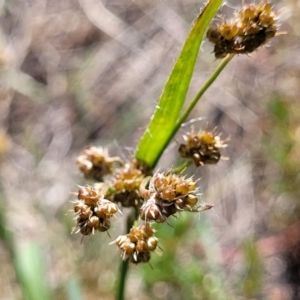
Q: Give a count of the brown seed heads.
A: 7